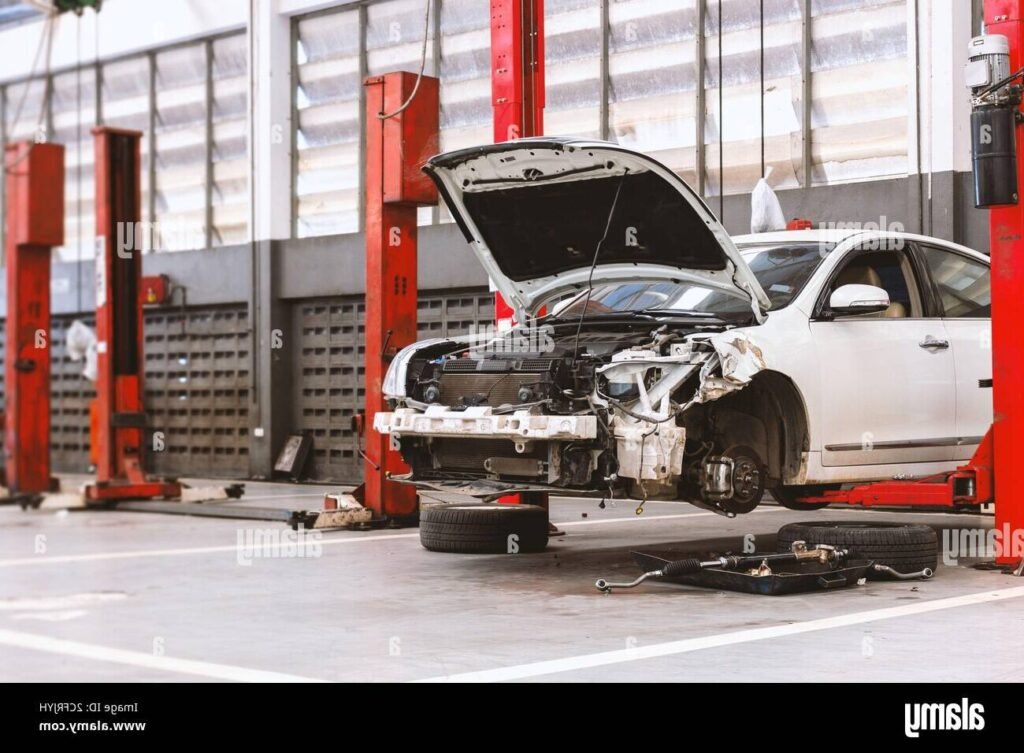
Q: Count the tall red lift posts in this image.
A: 5